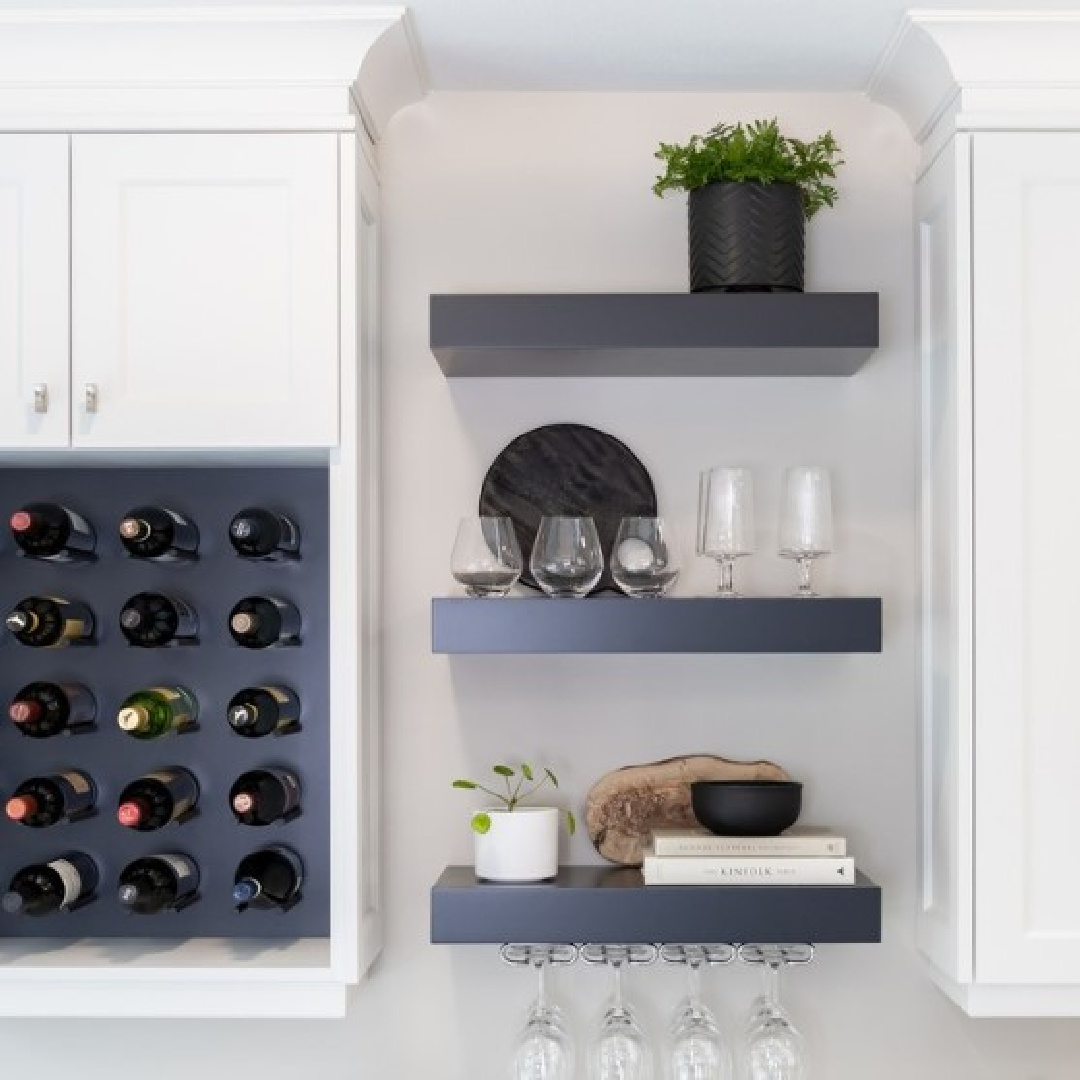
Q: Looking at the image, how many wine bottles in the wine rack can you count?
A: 15